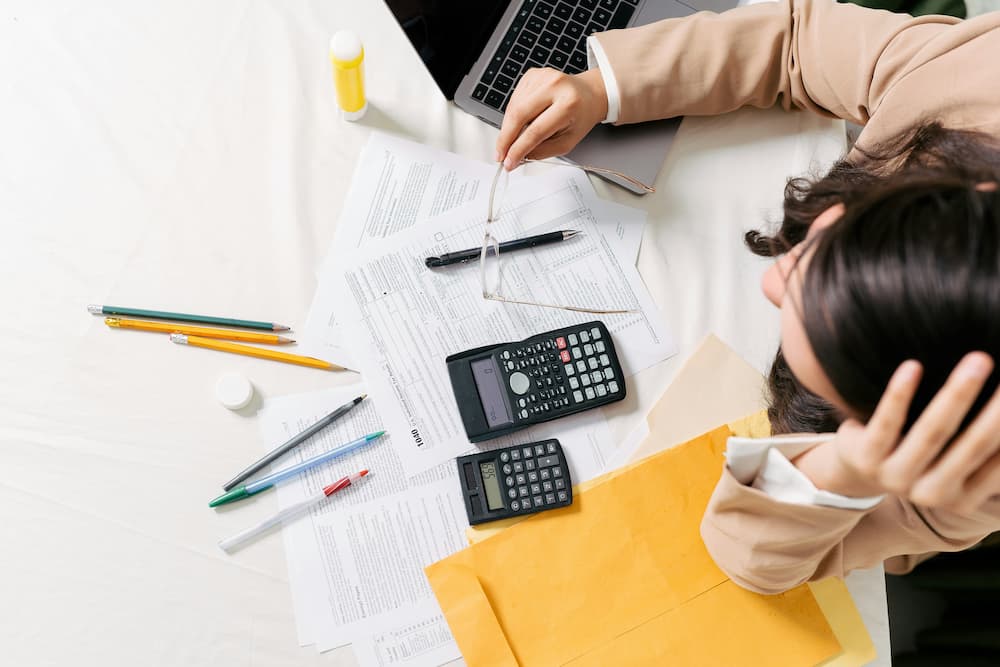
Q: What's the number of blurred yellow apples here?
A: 0